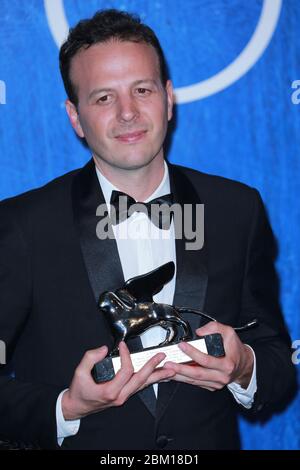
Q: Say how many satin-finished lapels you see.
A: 2